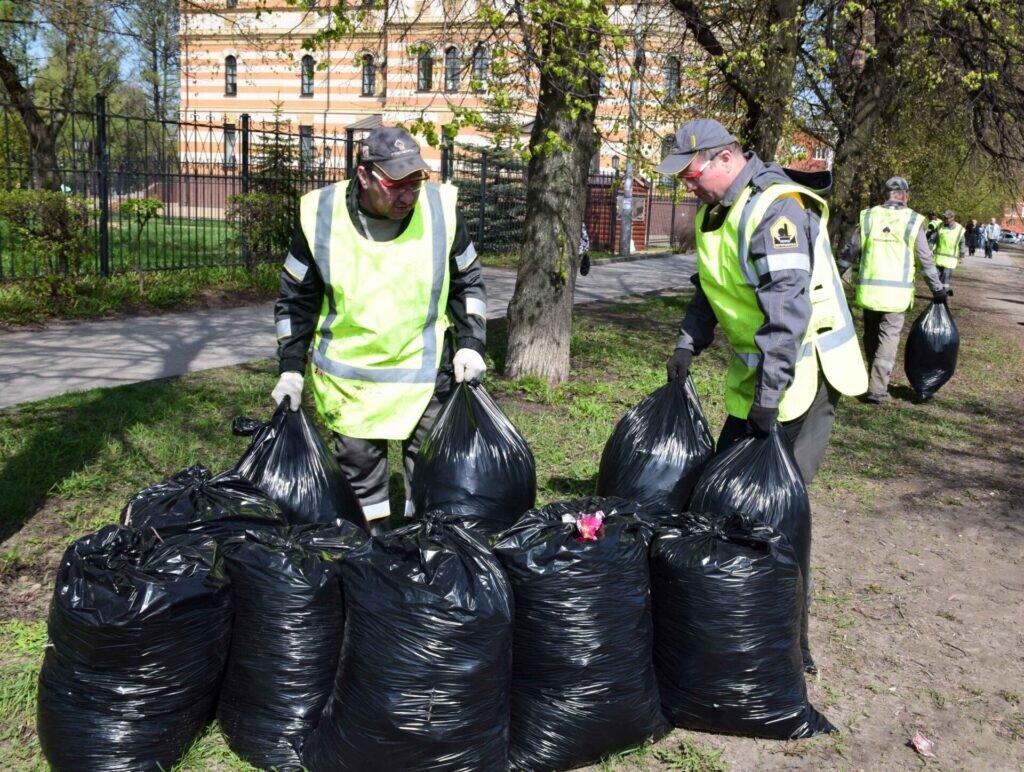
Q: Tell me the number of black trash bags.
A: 11